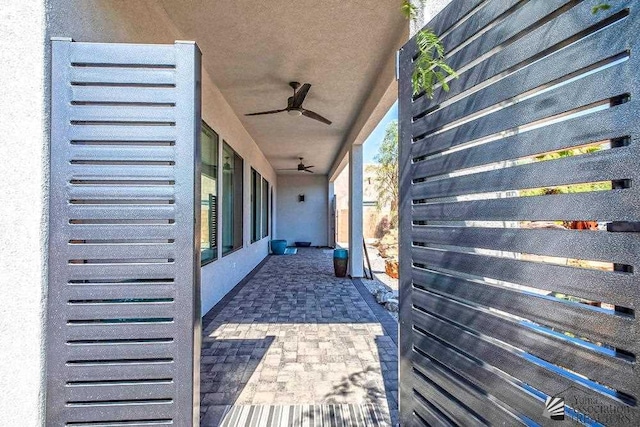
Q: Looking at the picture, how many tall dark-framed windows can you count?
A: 4